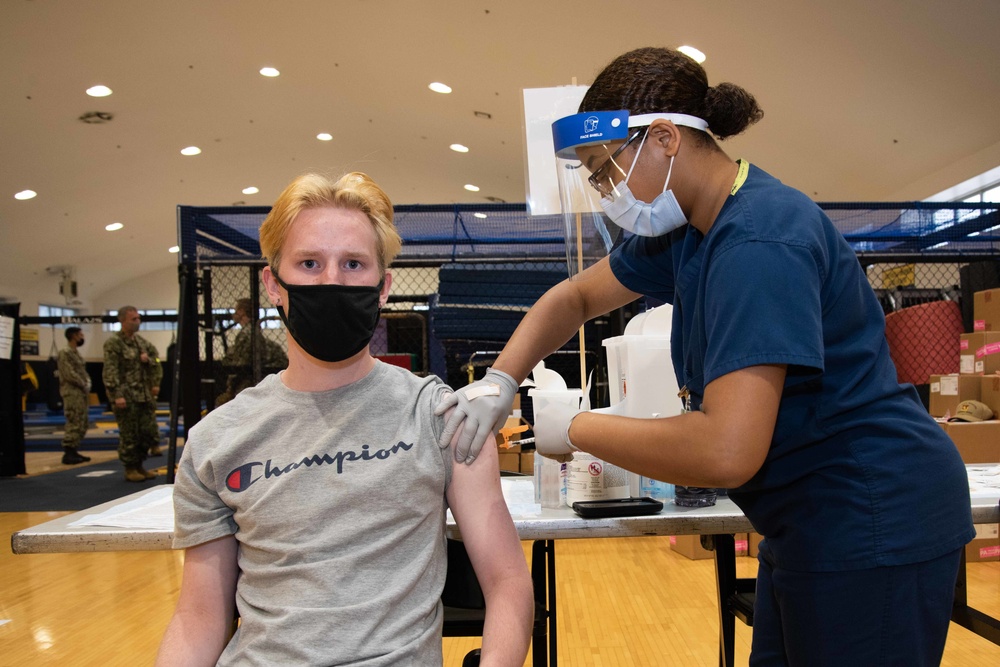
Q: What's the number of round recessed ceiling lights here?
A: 13